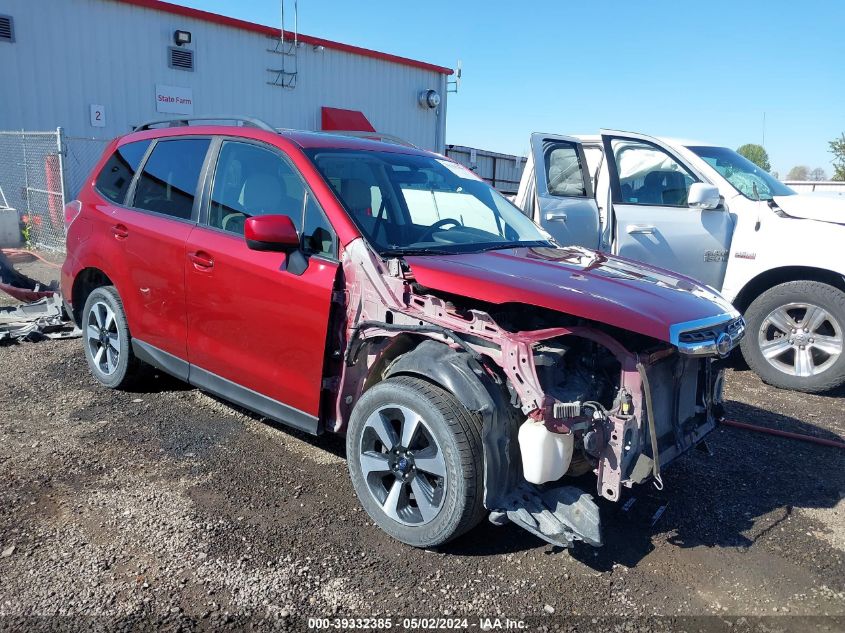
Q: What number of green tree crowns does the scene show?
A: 2